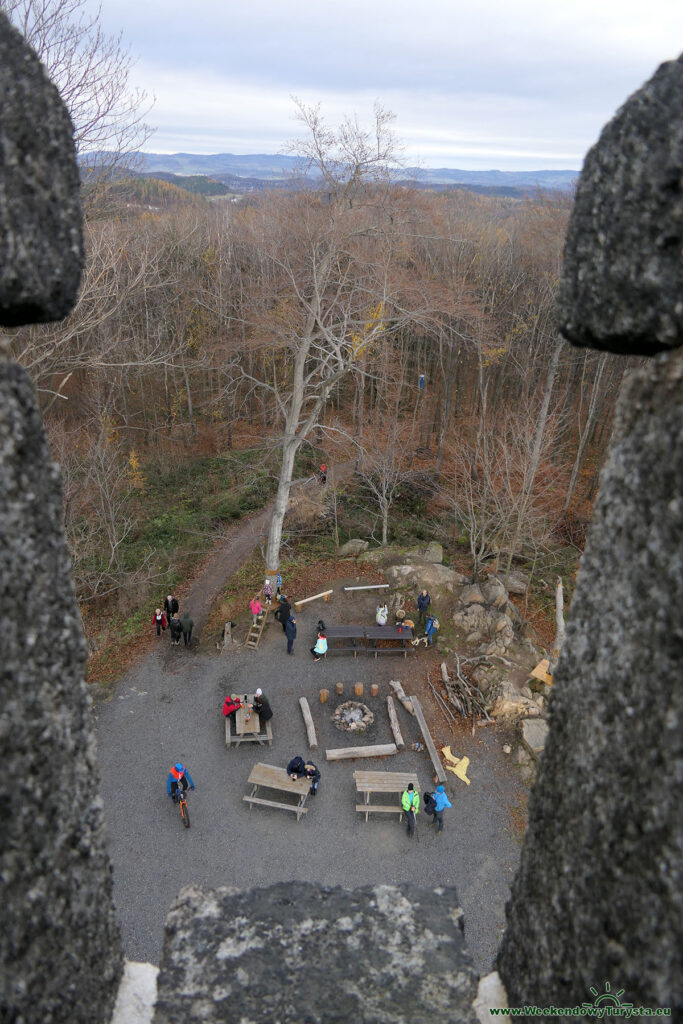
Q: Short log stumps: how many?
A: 4